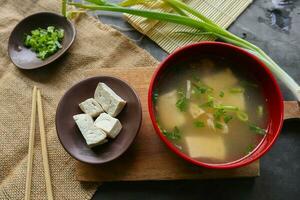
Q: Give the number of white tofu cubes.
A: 4